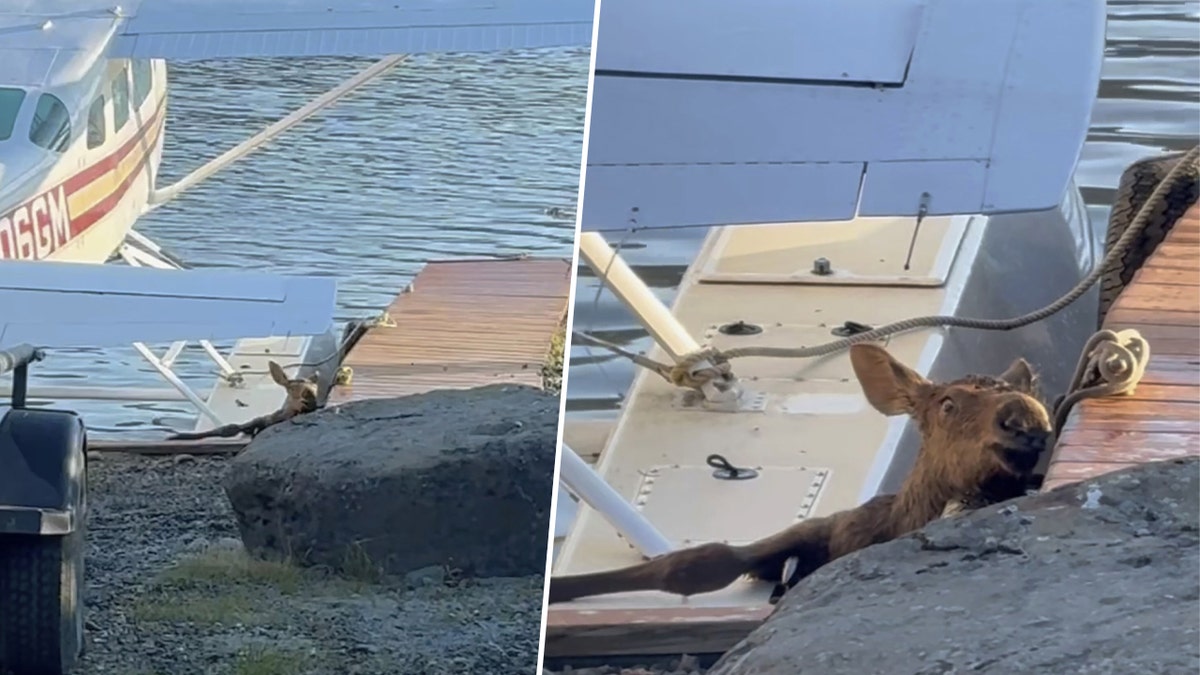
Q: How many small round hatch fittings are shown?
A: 3